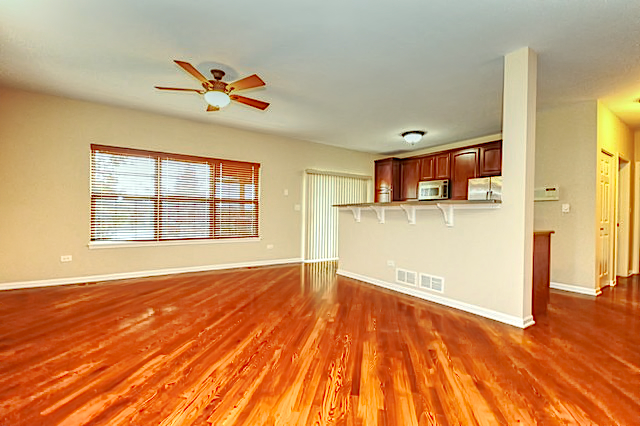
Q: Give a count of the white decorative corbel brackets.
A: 4